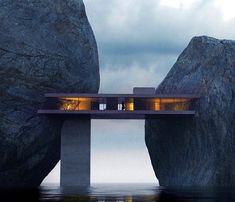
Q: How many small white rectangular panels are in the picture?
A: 2